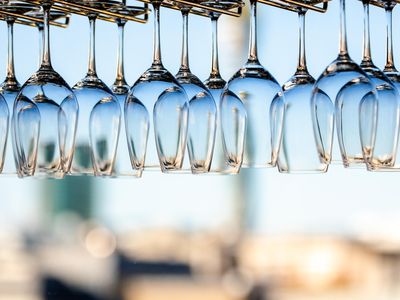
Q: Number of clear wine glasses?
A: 13